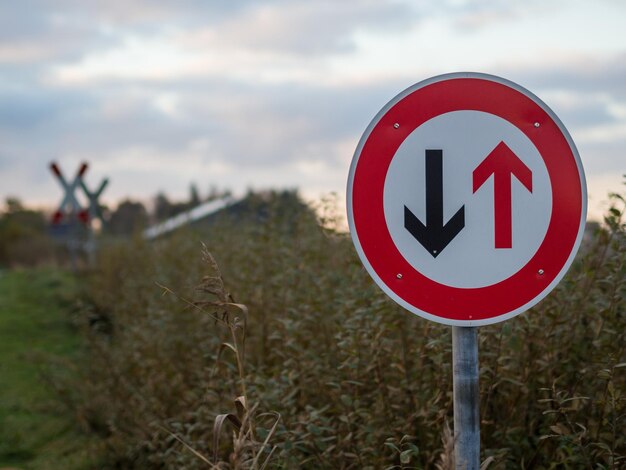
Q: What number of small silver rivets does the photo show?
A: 4